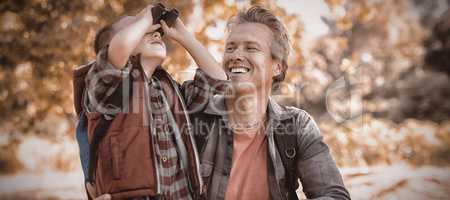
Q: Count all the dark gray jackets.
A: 1